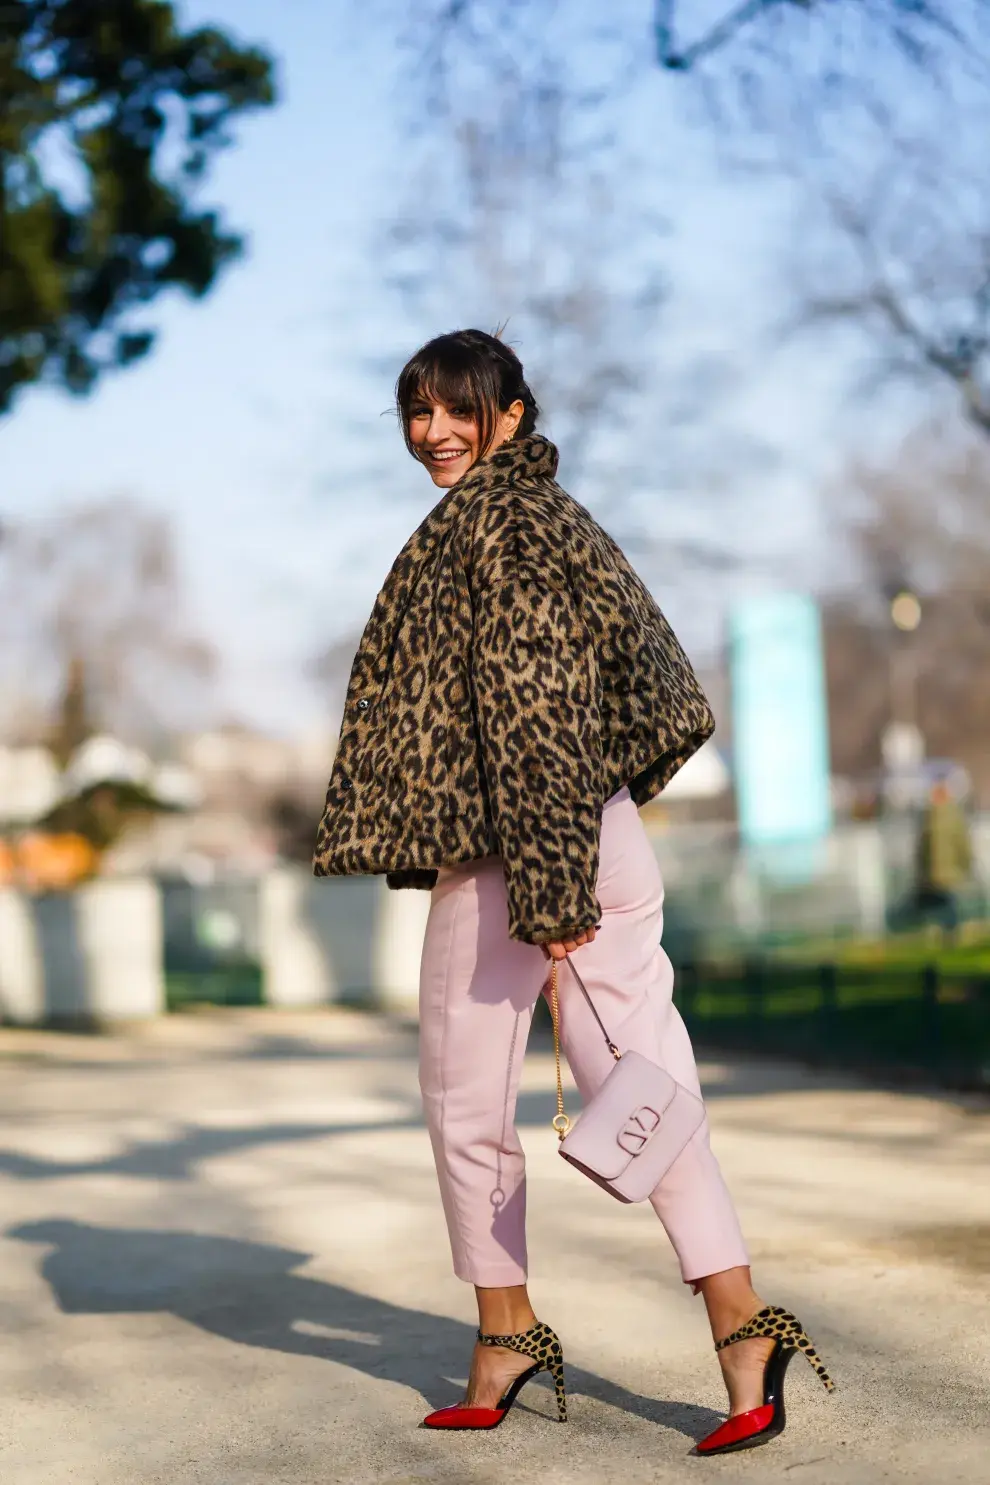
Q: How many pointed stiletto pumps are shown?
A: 2